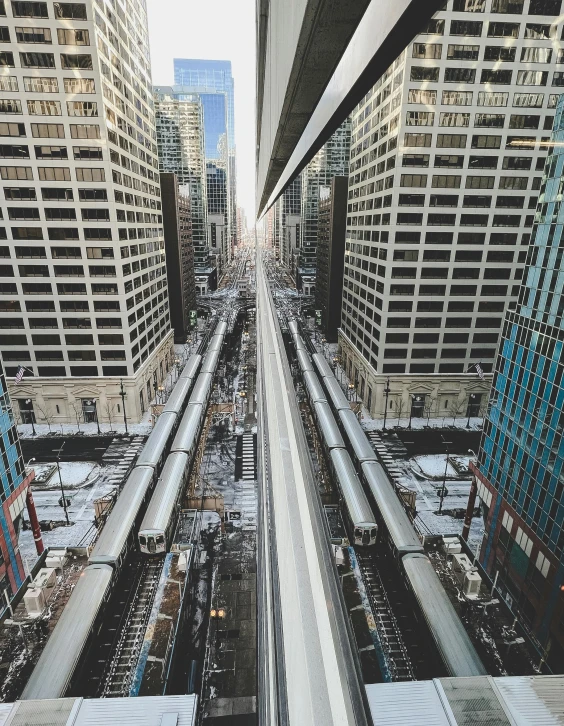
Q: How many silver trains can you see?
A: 4